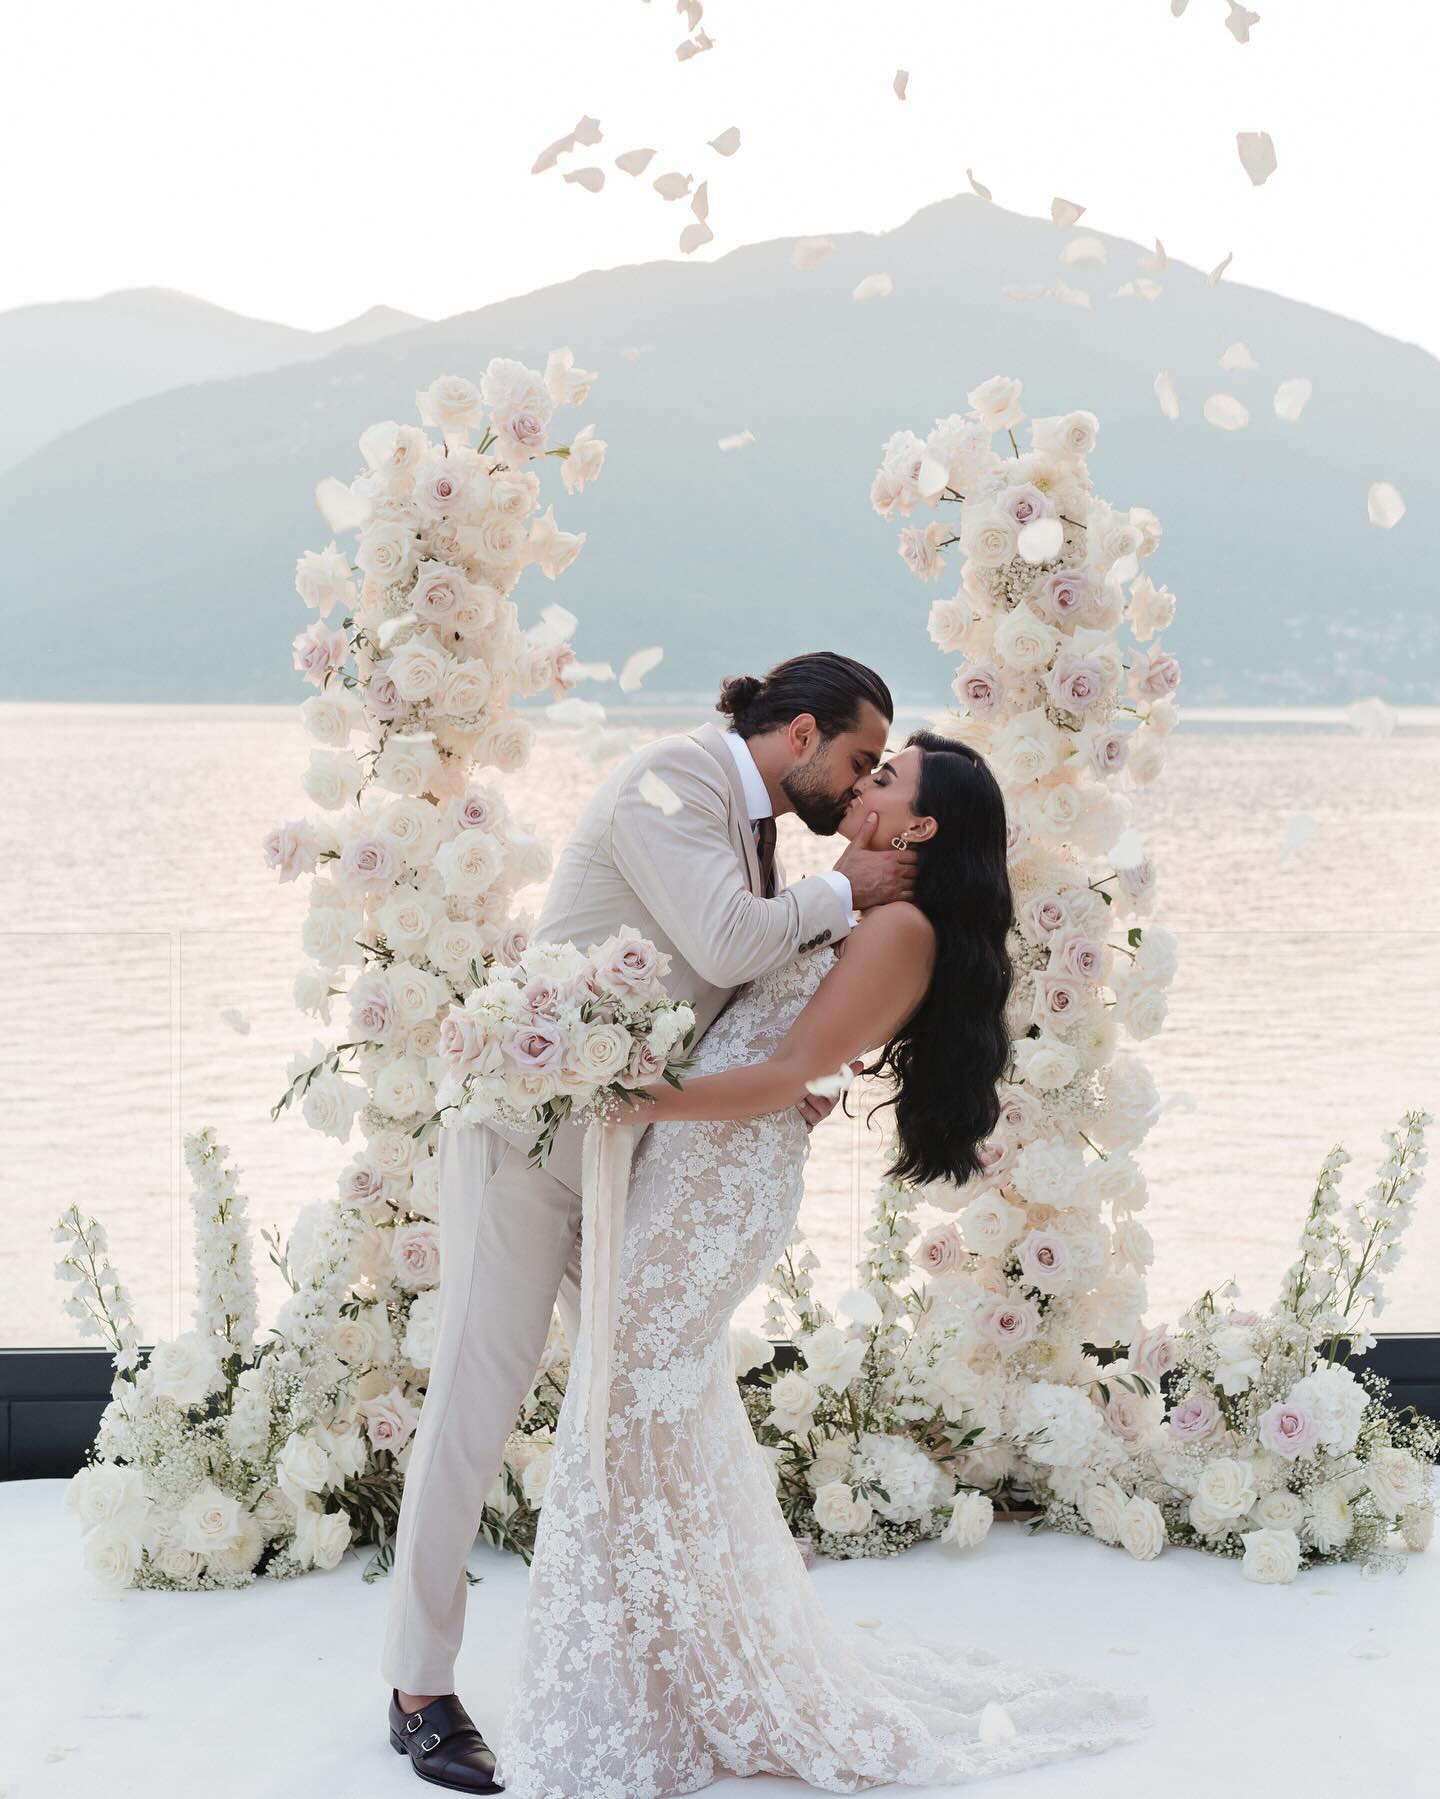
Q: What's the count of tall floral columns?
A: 2